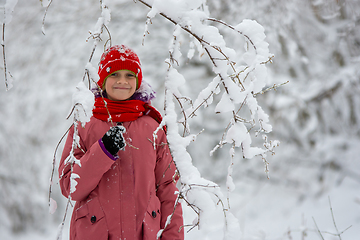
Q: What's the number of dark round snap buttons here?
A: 2